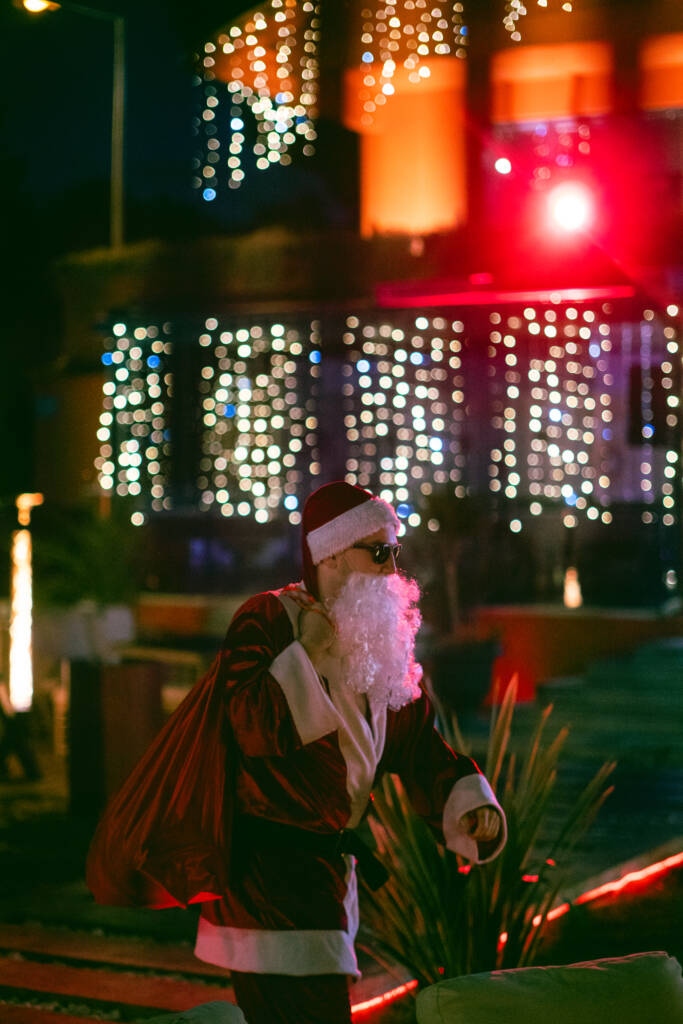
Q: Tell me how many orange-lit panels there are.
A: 3